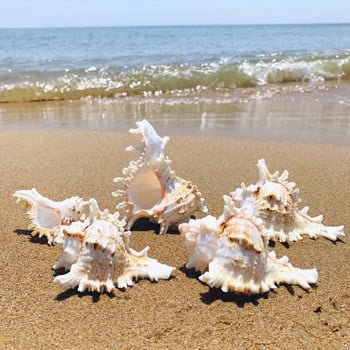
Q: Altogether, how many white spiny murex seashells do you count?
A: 5